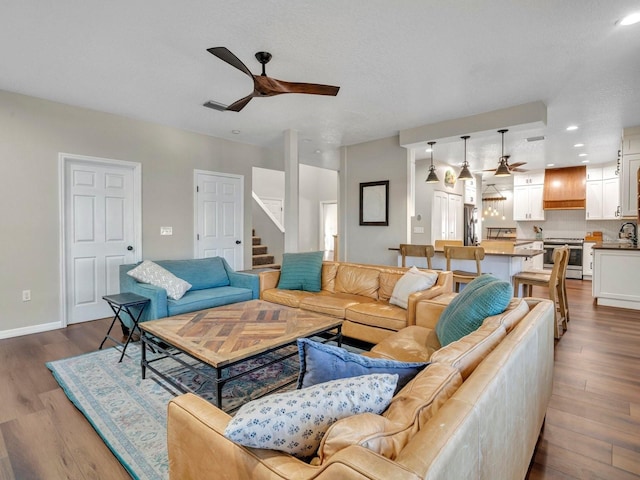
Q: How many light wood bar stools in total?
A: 6